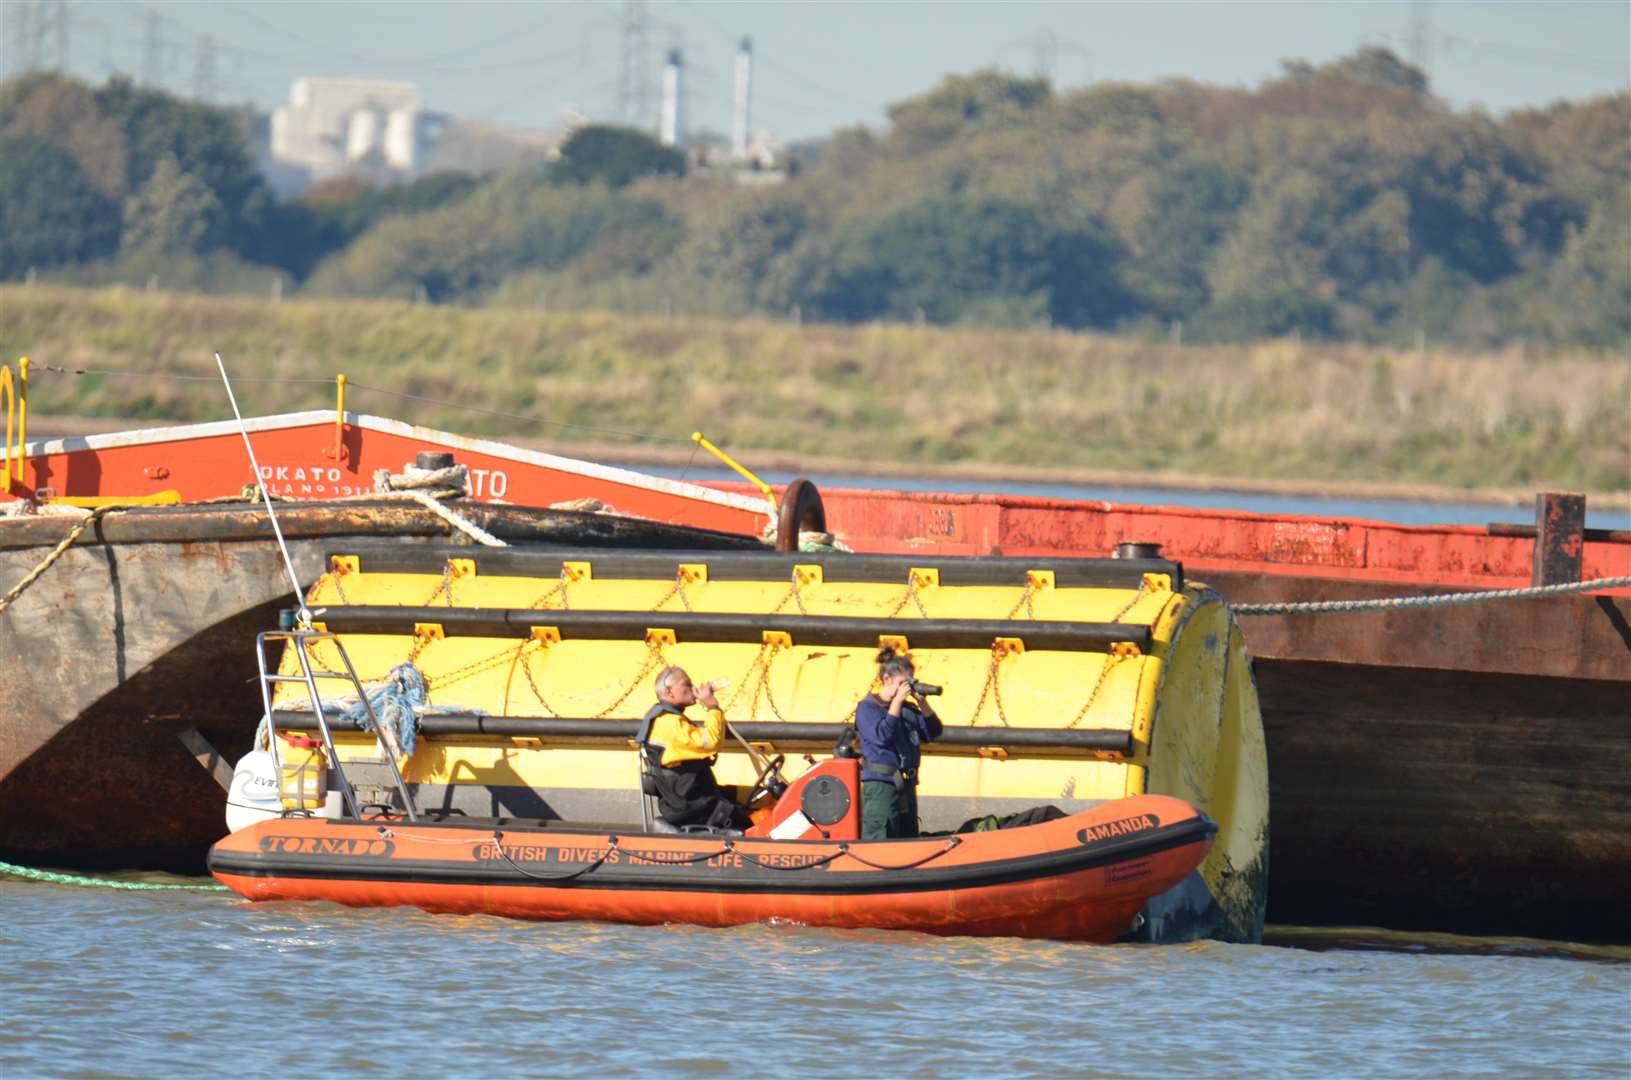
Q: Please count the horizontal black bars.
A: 3